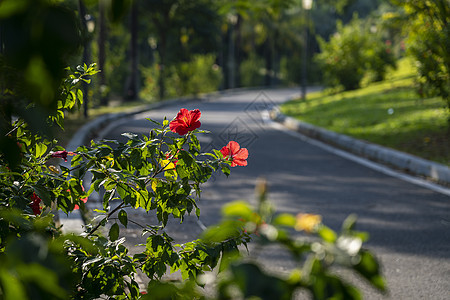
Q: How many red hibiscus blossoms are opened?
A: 2